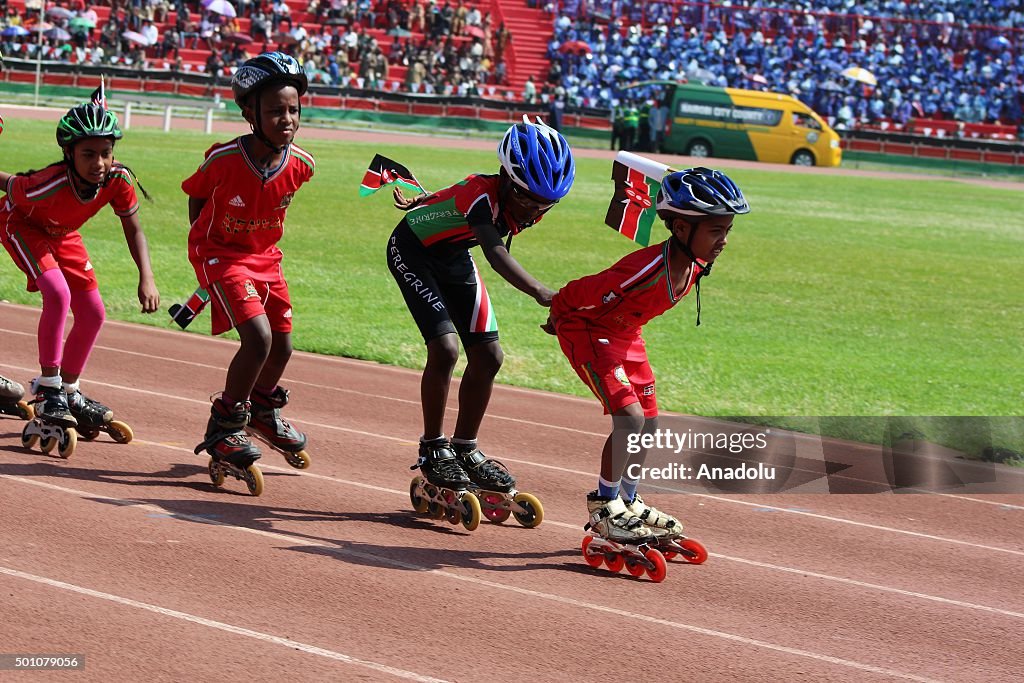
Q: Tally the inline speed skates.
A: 9